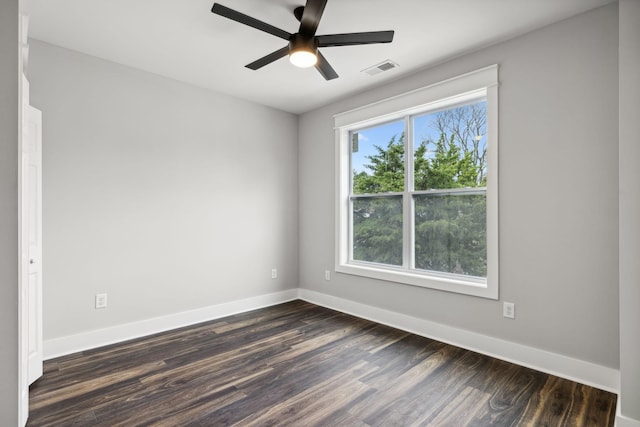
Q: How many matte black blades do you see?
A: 5